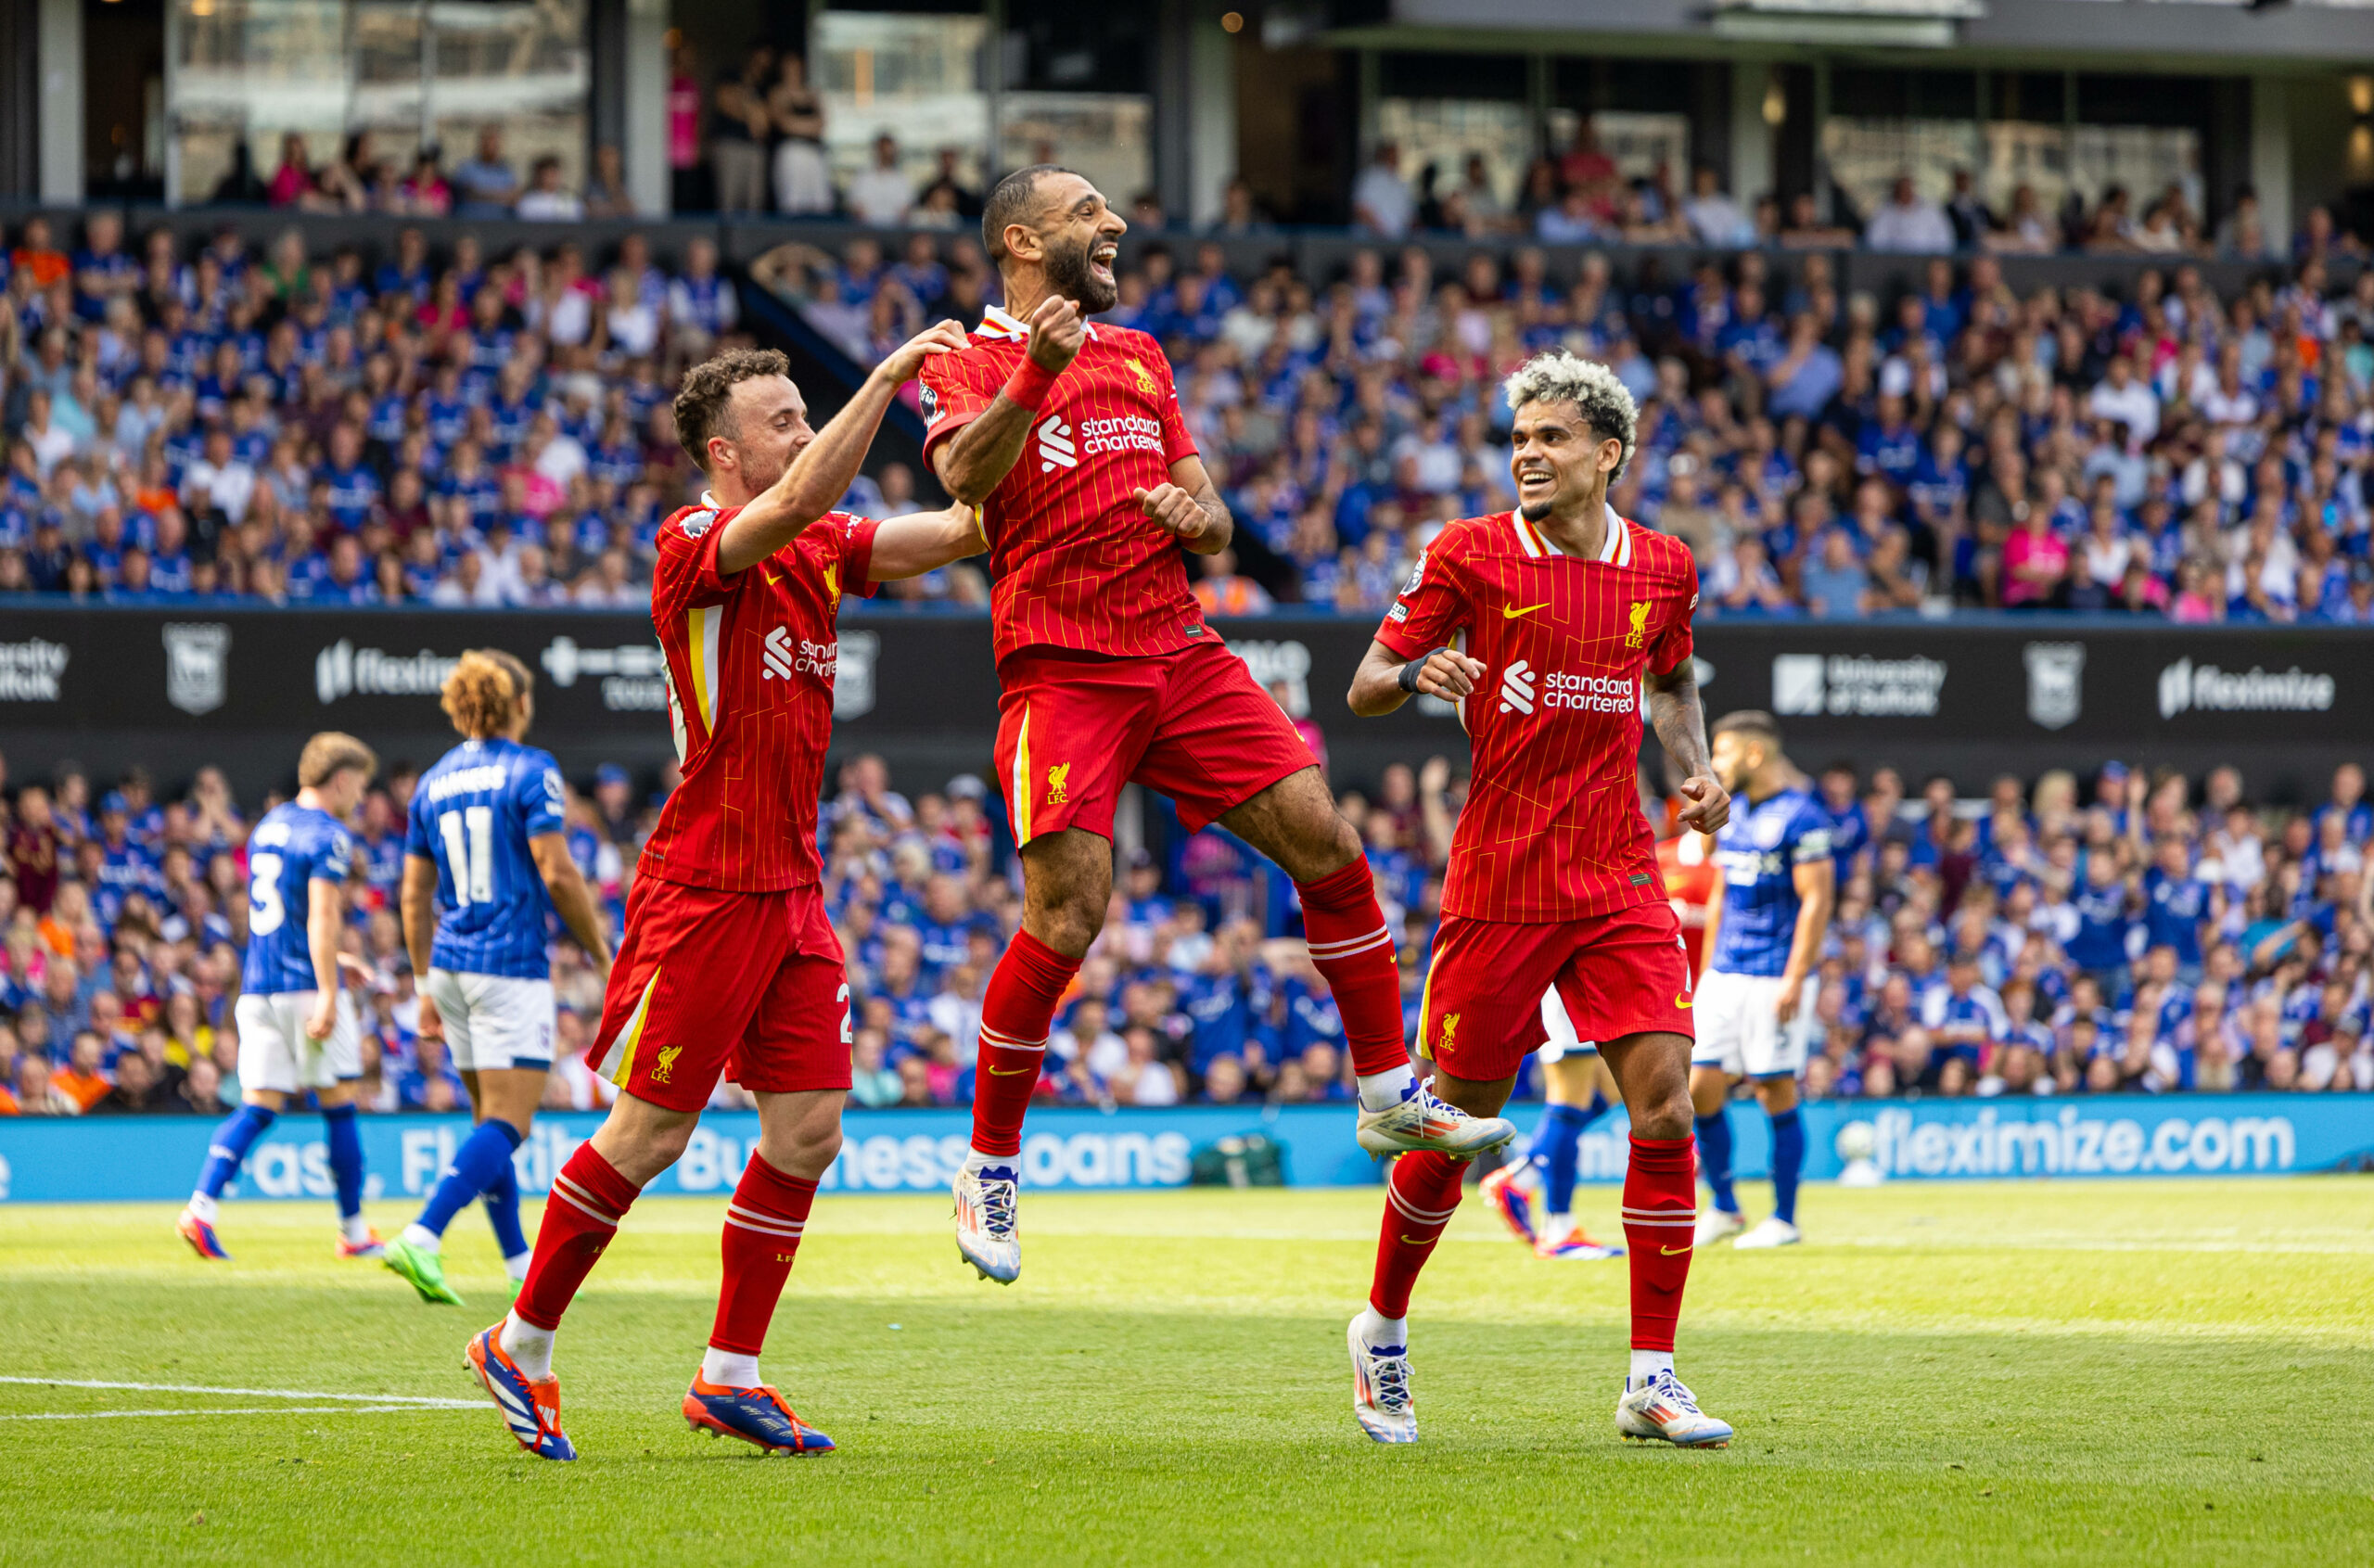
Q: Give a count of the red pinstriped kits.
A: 3